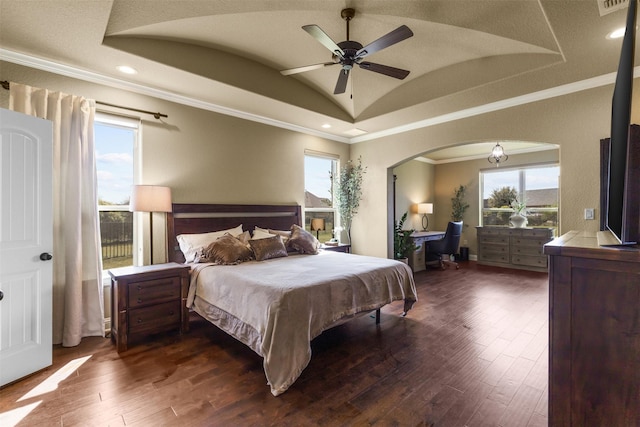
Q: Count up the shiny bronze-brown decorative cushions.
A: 3